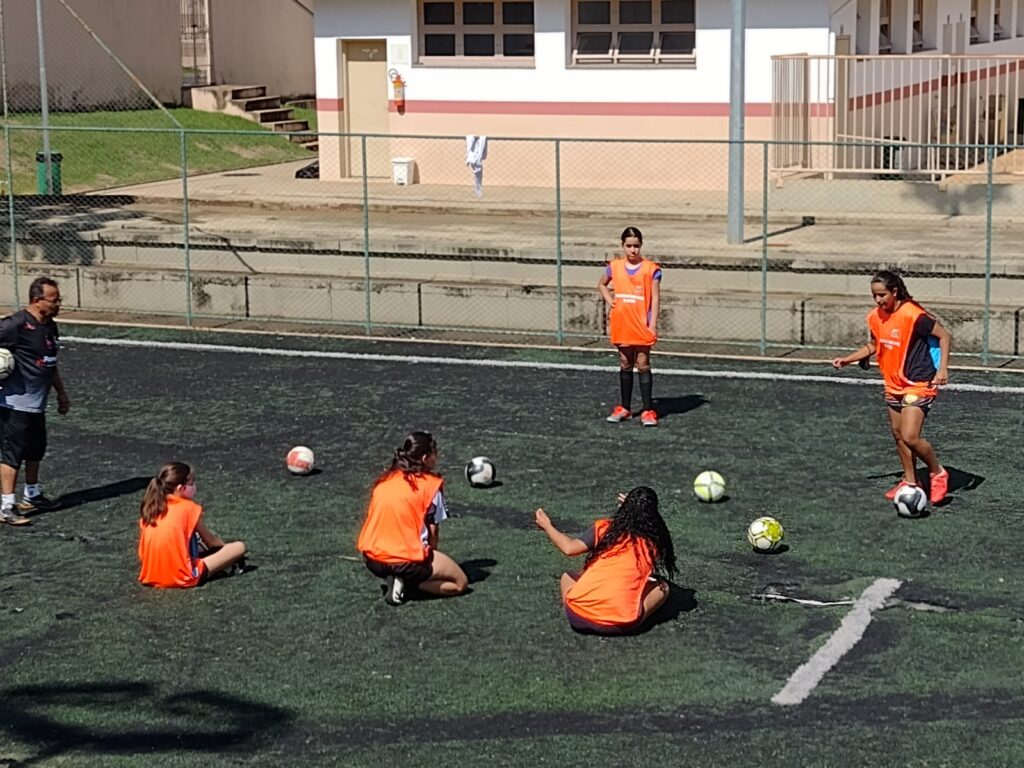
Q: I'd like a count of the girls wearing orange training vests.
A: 5